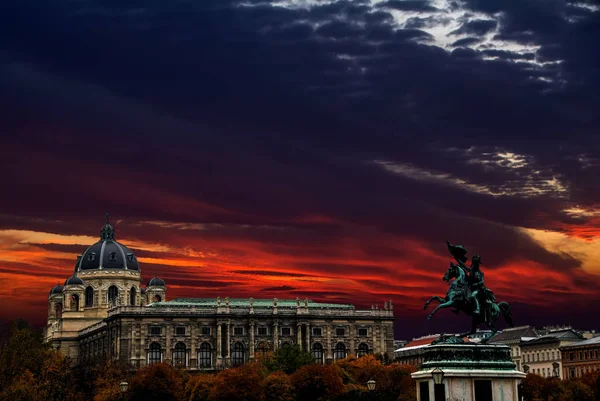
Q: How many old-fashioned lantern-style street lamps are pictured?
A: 3